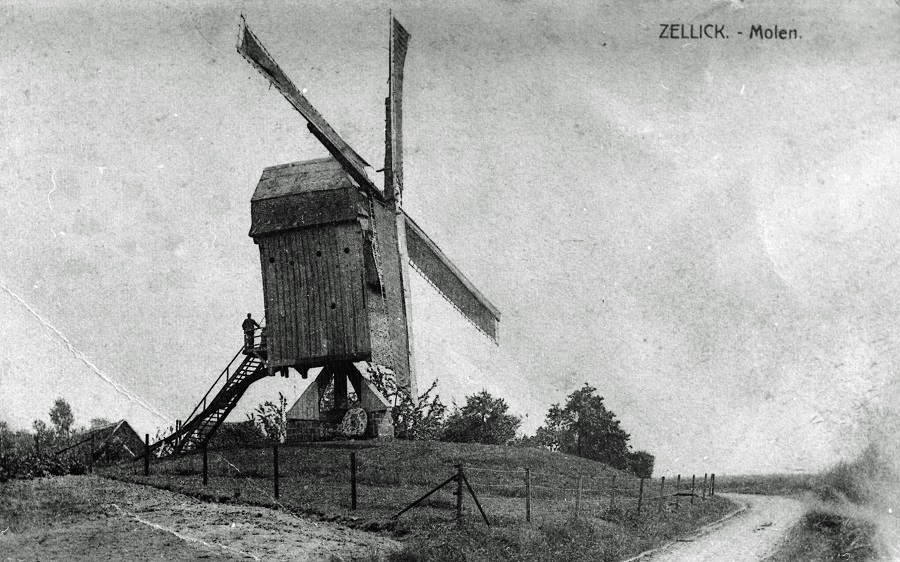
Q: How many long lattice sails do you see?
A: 4